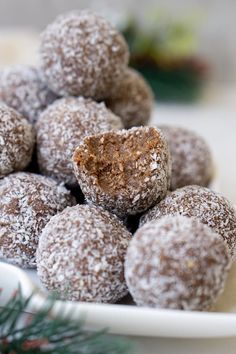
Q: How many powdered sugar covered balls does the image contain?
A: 11